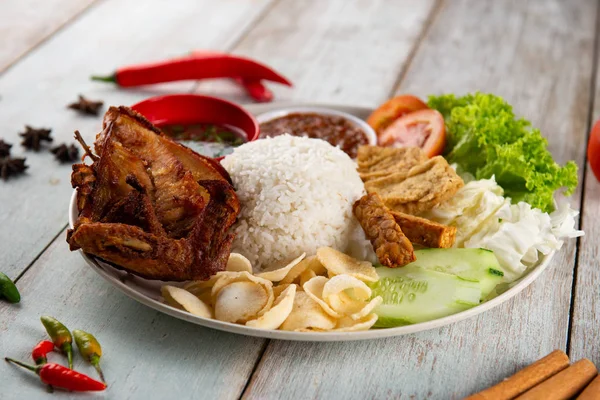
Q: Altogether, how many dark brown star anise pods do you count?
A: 5